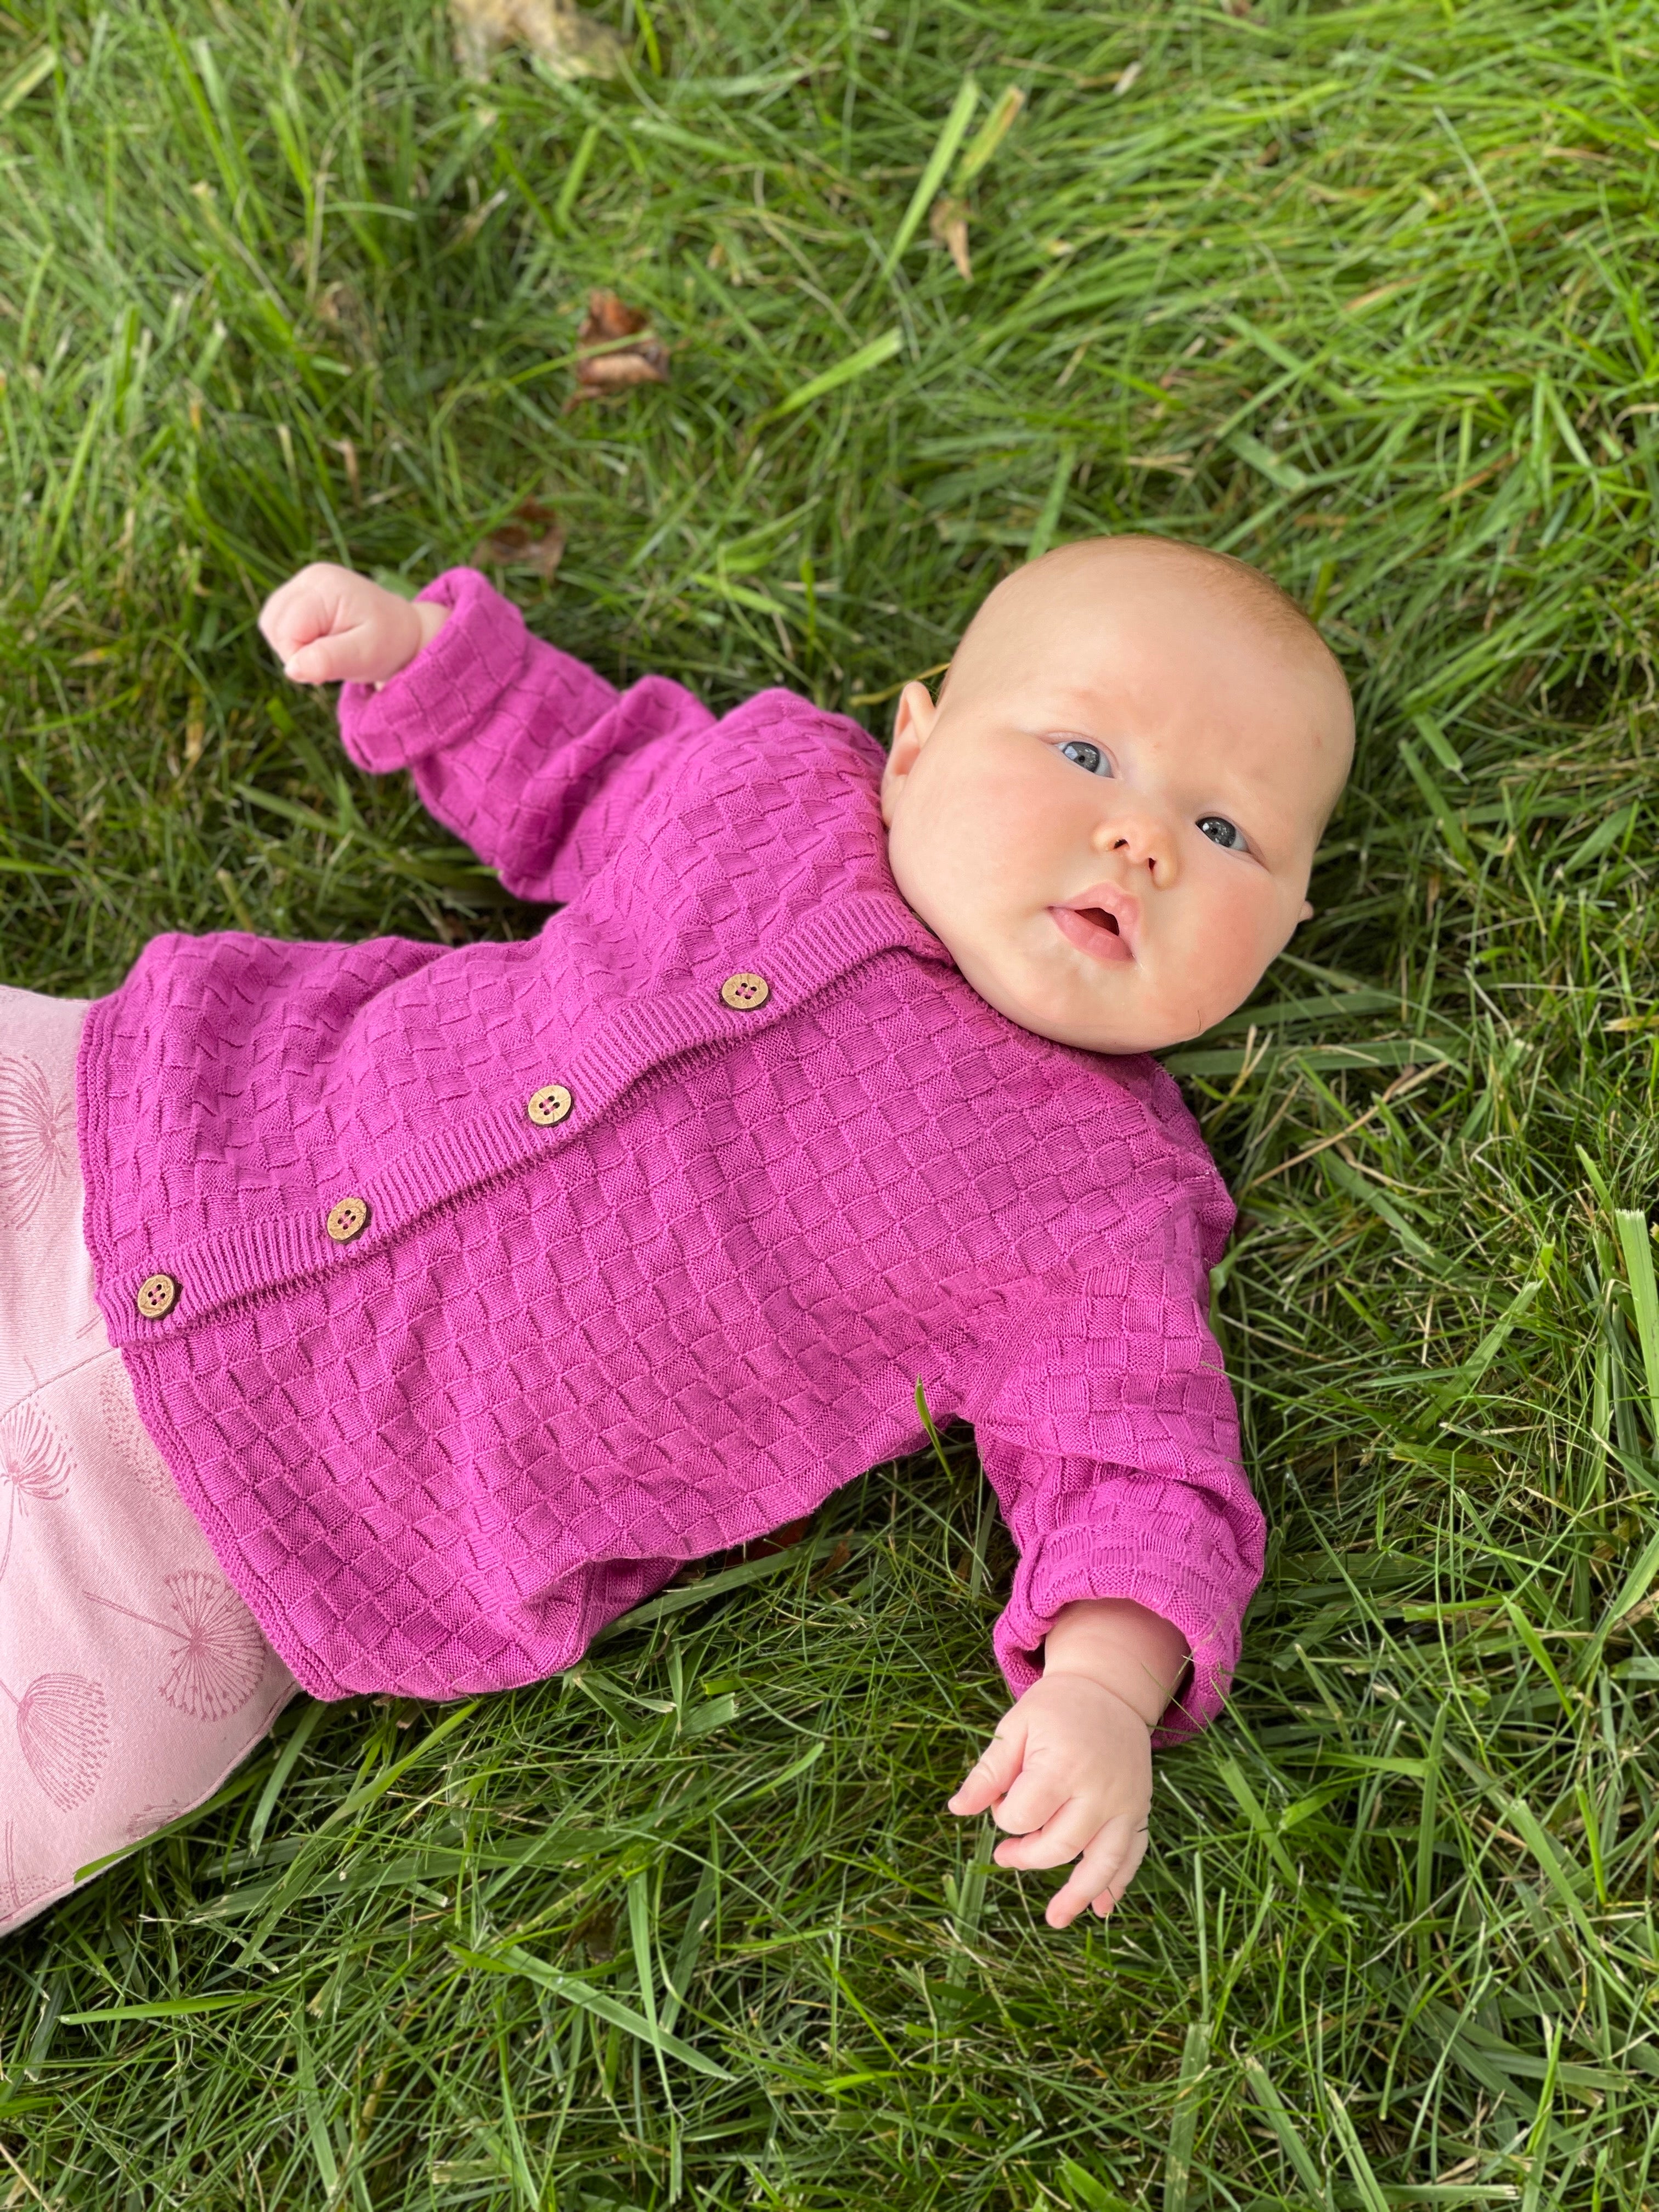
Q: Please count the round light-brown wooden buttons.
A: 4